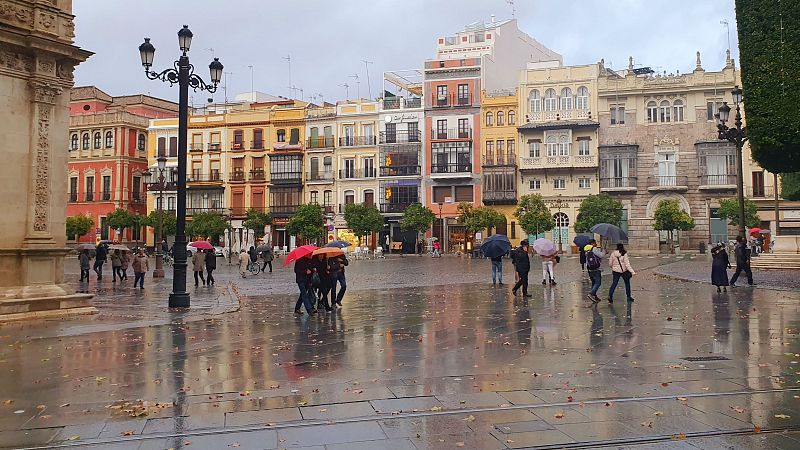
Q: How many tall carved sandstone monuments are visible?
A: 1